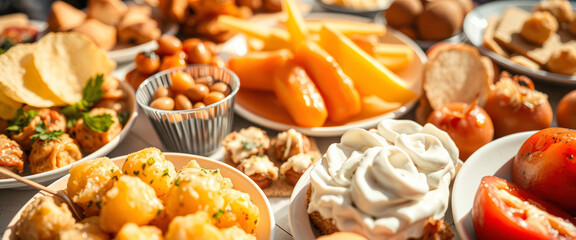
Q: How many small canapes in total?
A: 4